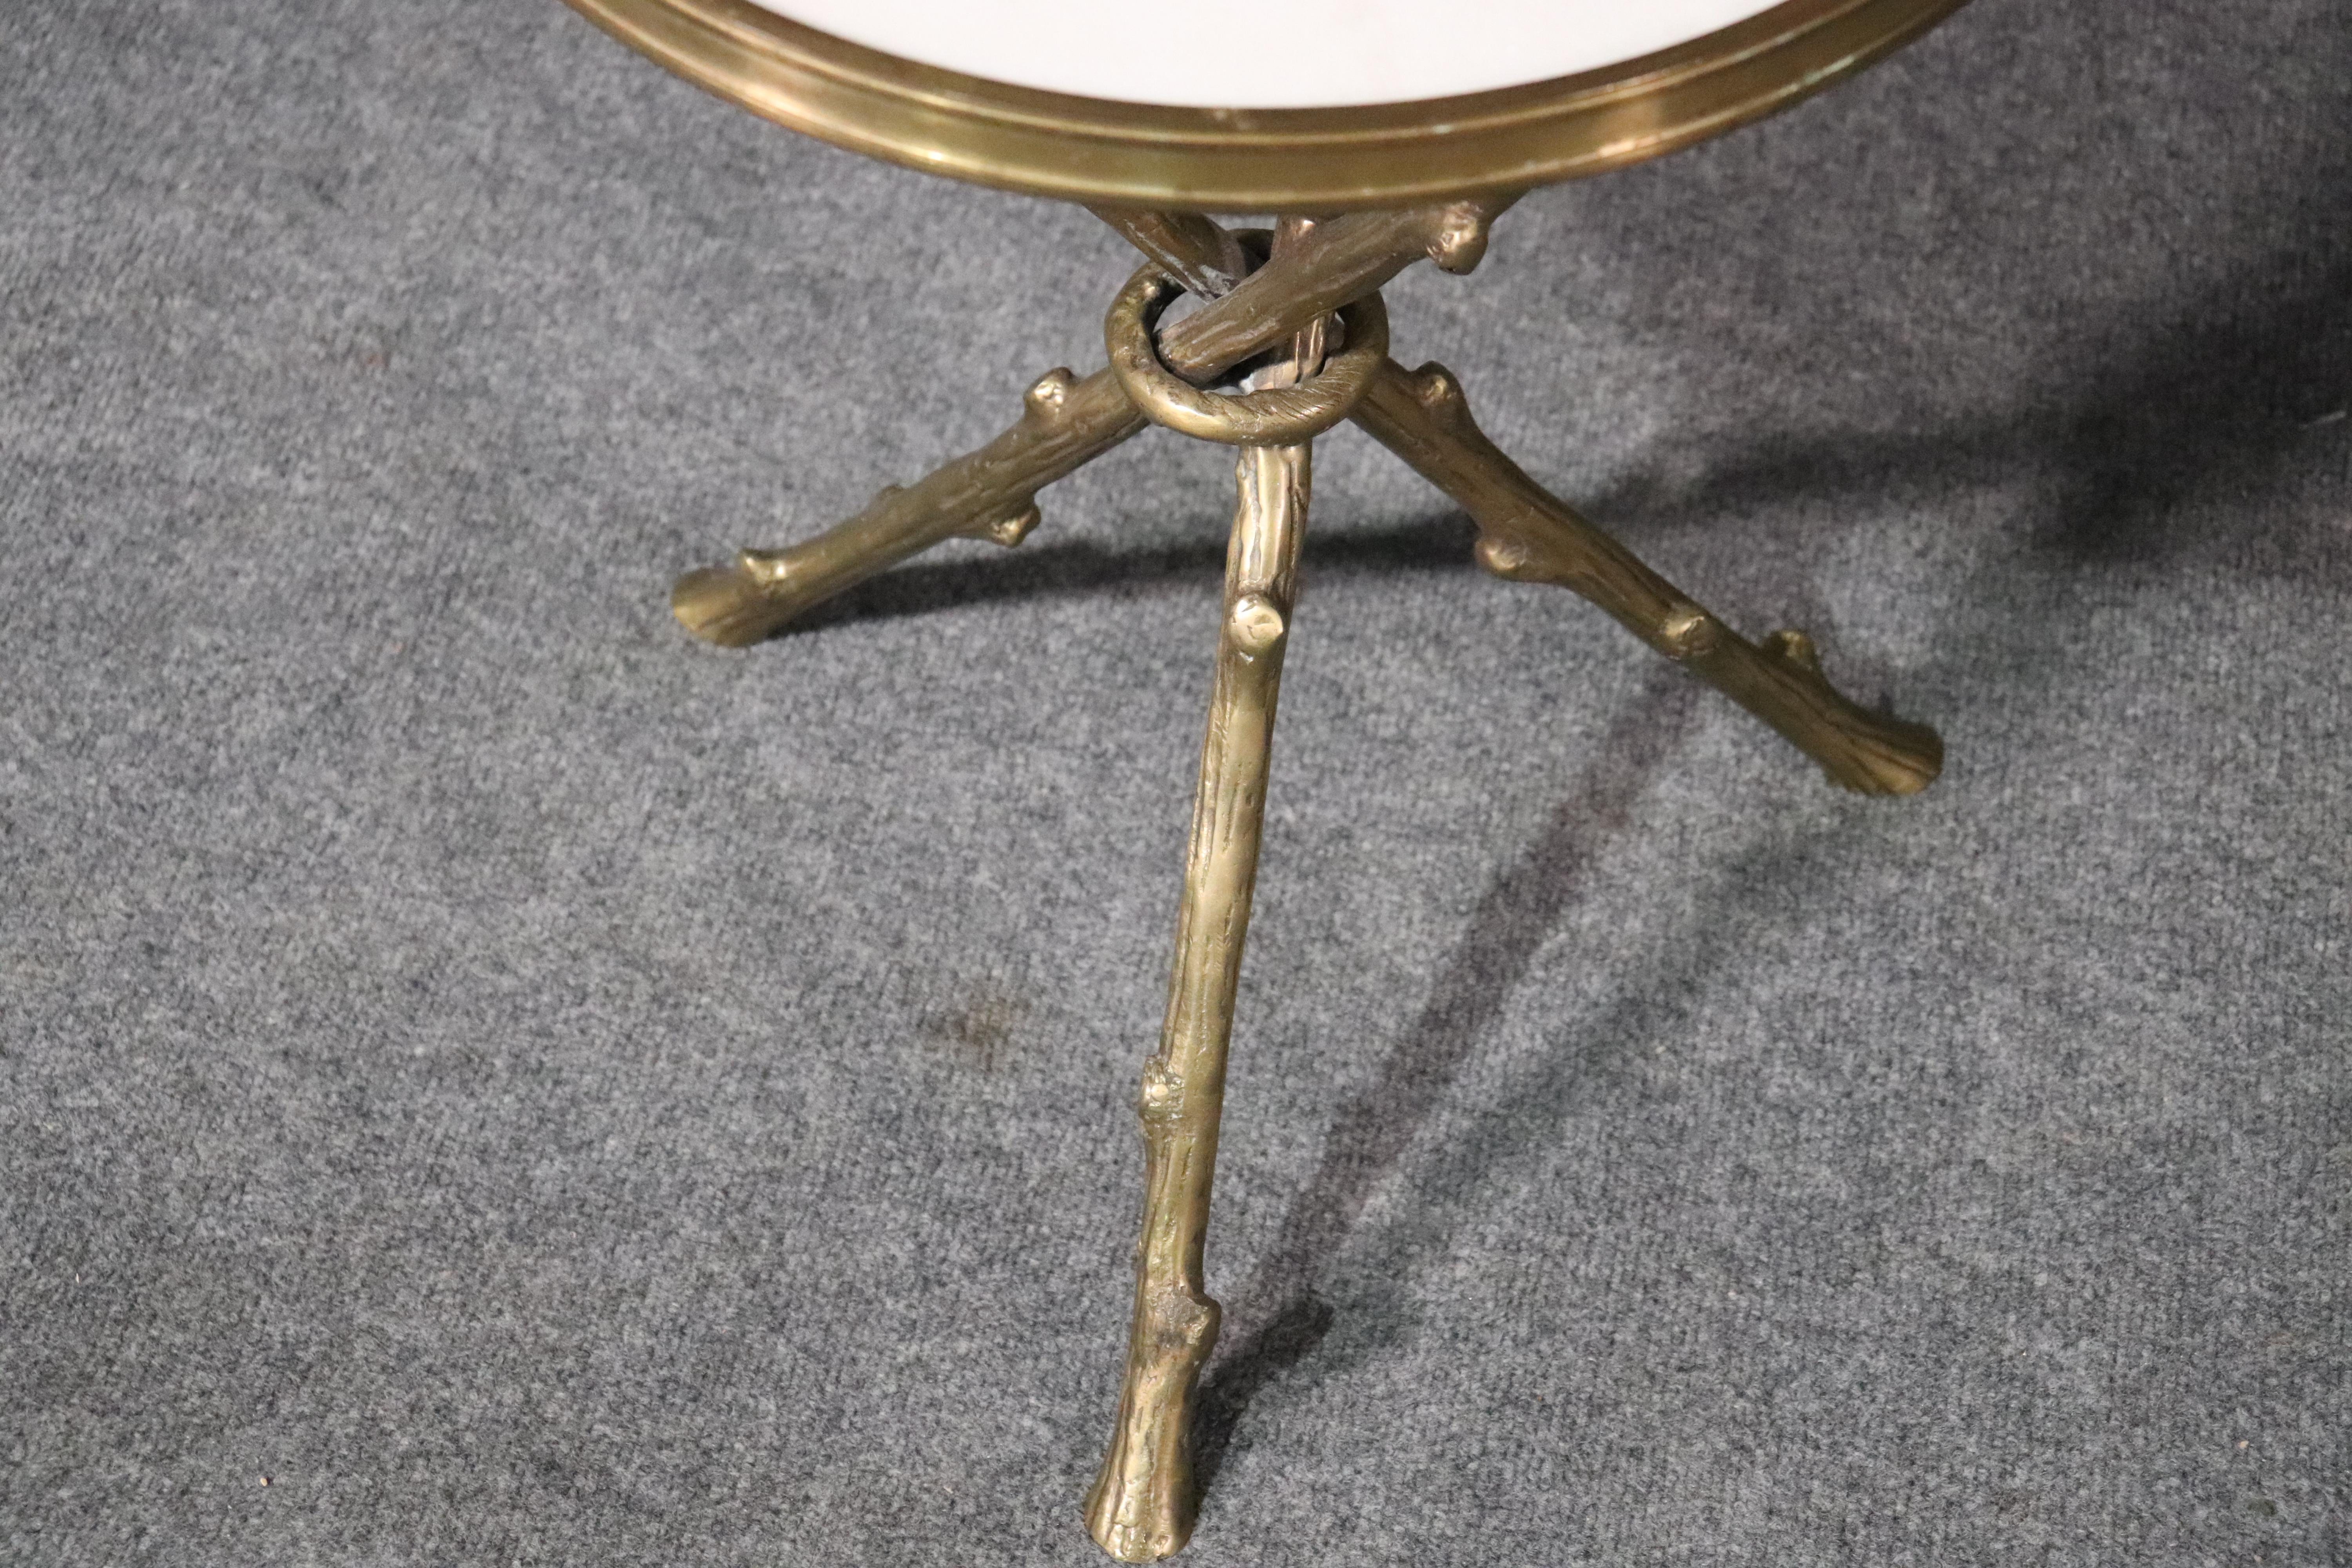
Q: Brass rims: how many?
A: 1